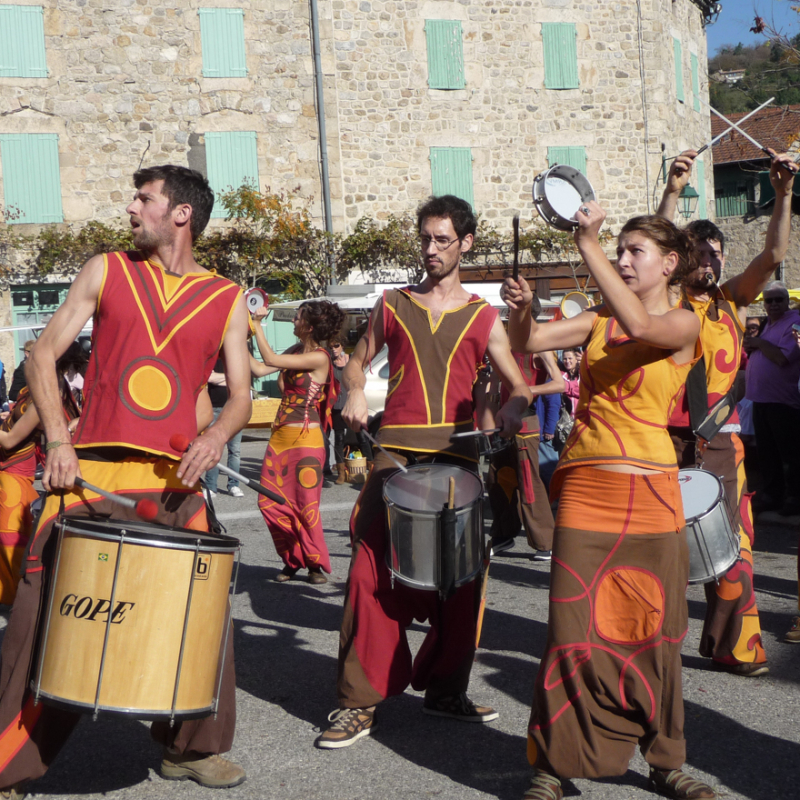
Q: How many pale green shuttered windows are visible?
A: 11